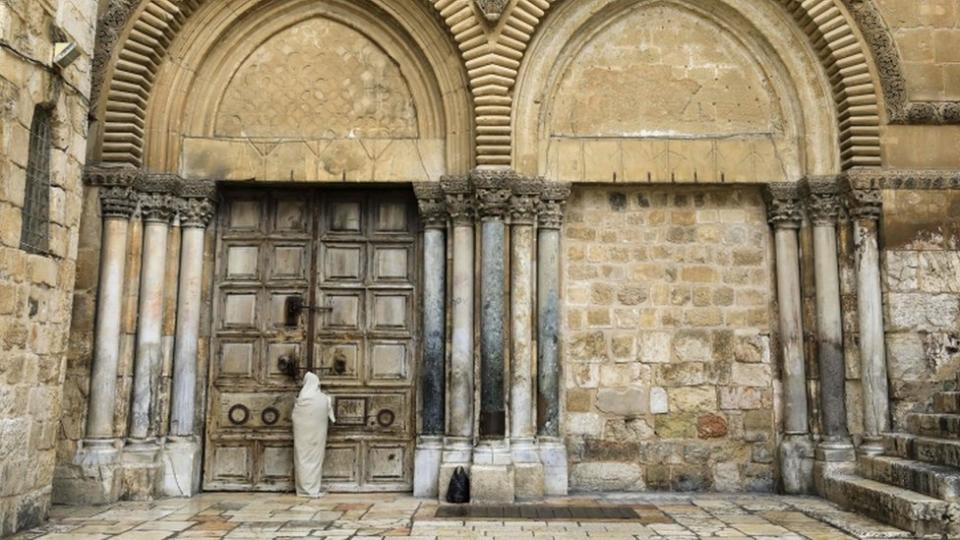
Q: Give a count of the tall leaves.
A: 2